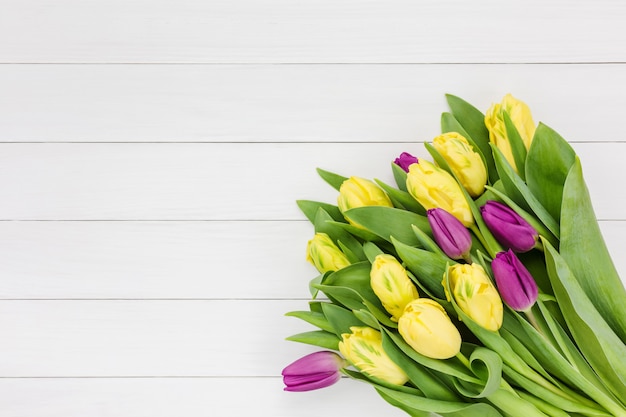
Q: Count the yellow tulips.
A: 9